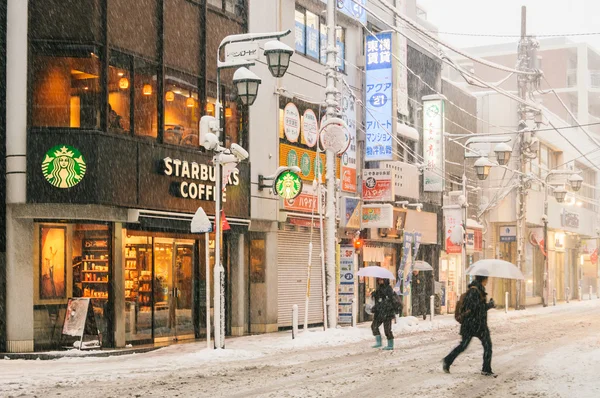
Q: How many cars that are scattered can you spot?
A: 0